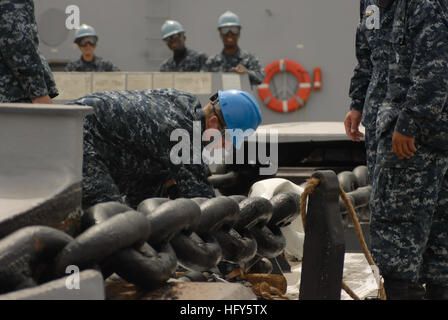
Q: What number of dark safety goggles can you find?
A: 3